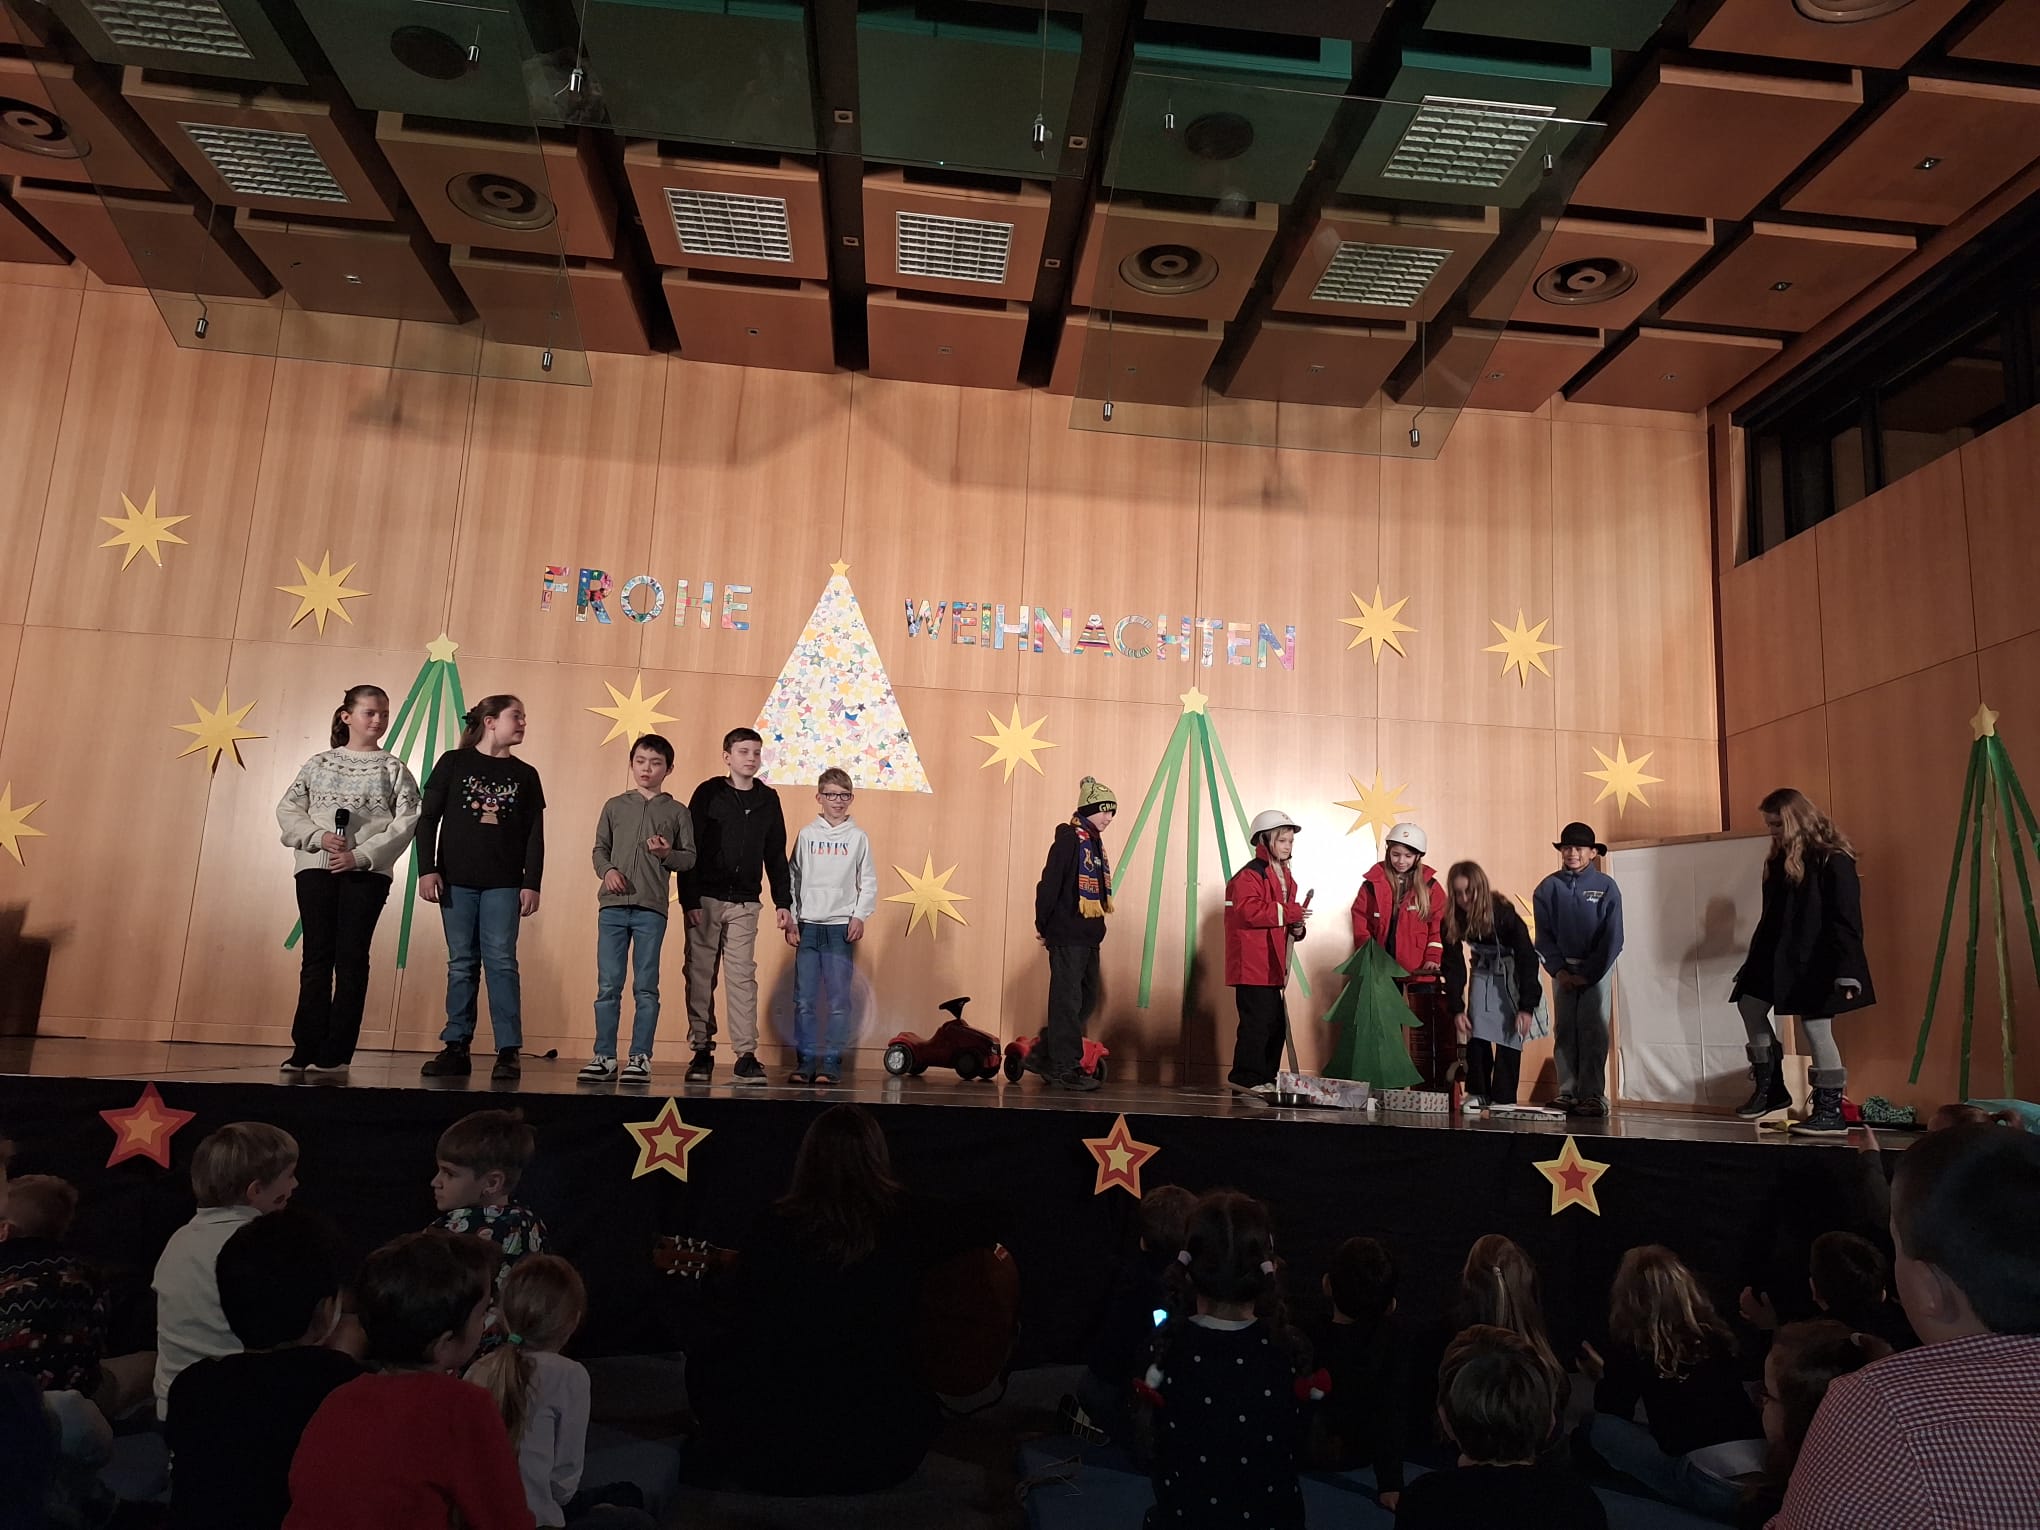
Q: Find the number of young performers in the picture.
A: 11